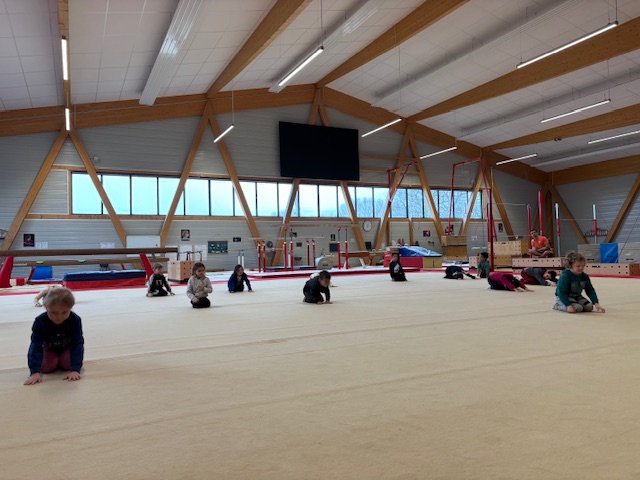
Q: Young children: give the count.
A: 13